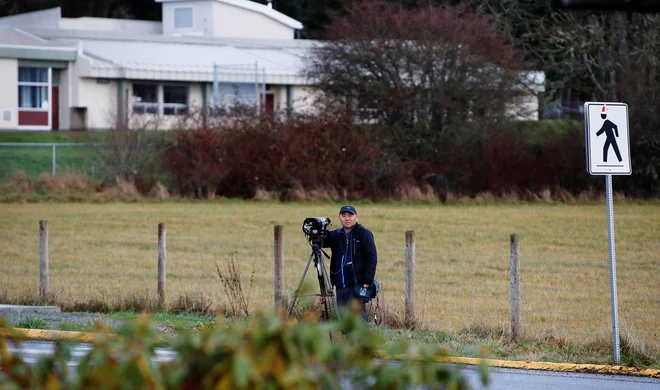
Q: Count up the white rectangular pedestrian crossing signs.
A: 1